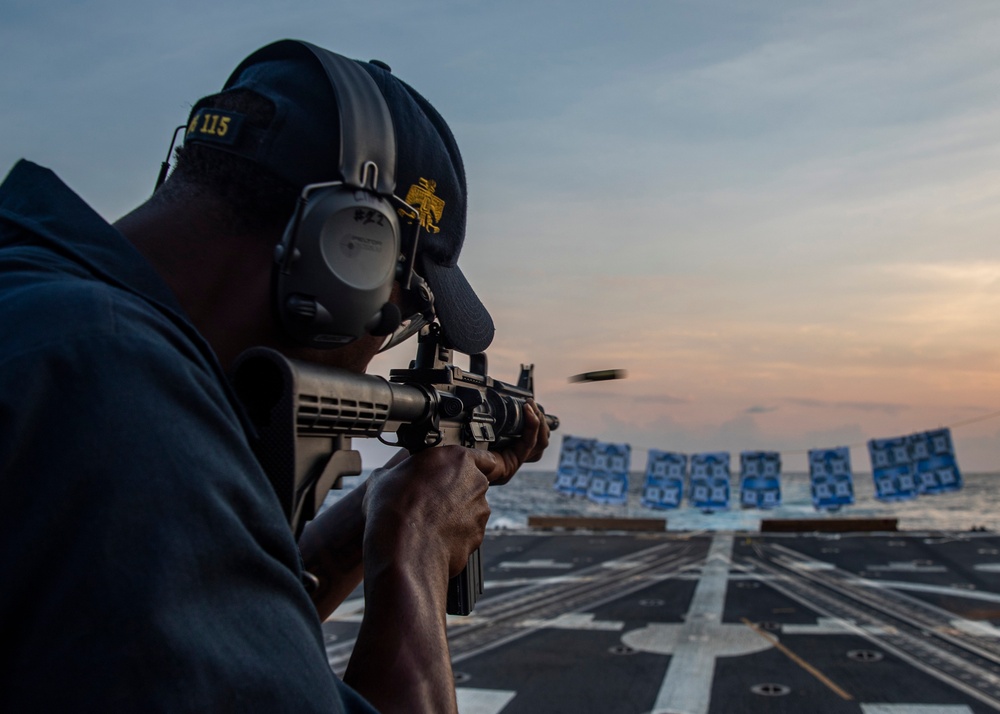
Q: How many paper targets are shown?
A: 8